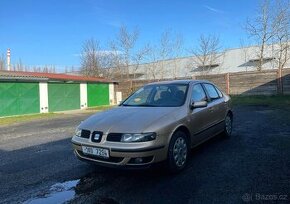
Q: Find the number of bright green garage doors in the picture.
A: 3